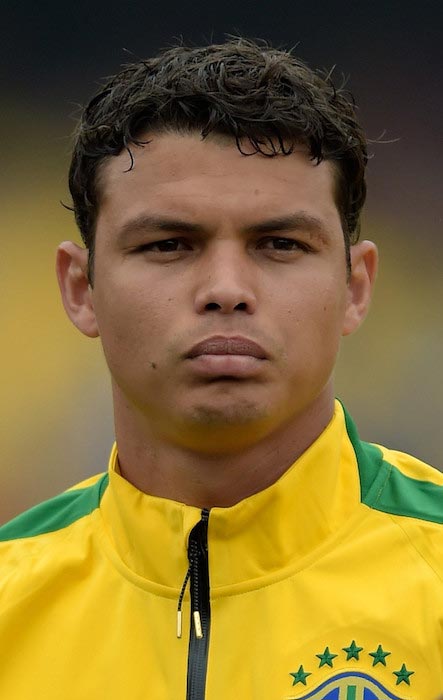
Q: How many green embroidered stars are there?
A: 5